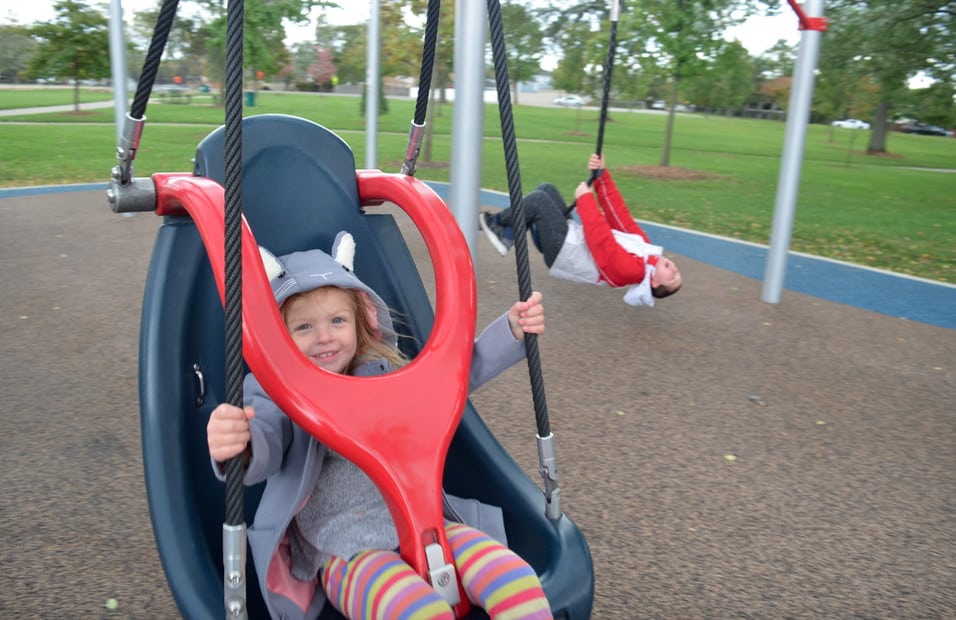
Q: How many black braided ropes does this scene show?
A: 5